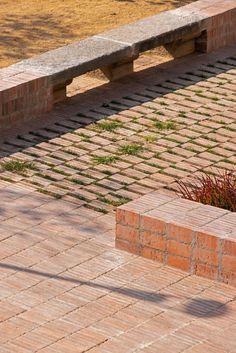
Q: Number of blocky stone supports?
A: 3